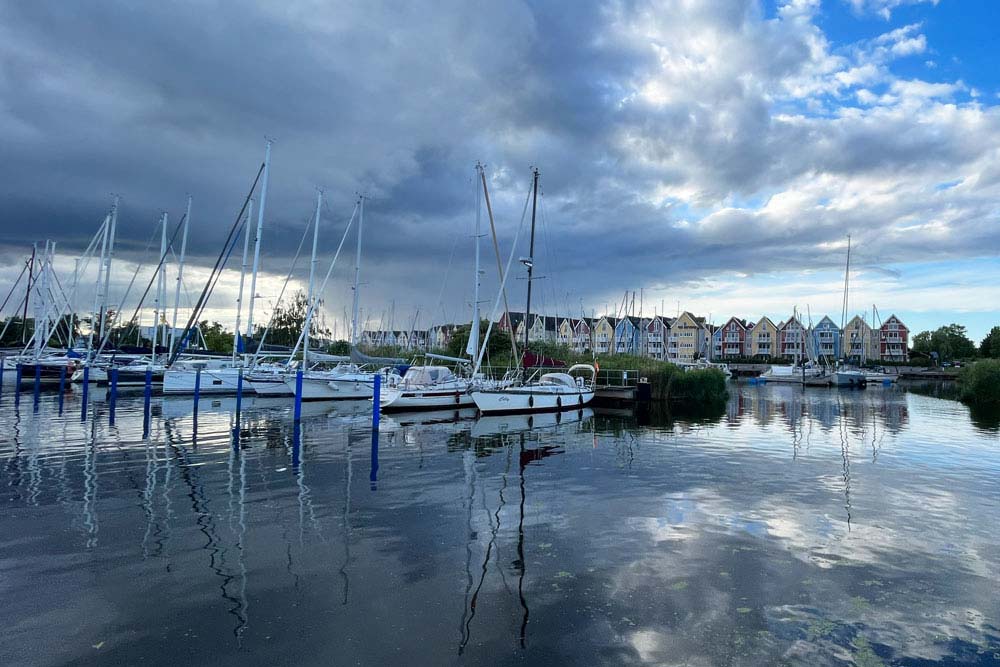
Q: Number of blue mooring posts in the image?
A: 11